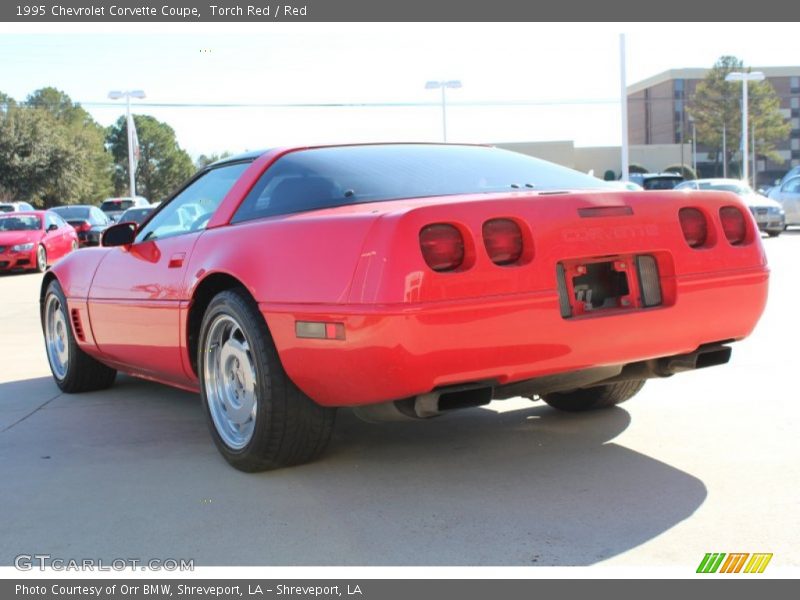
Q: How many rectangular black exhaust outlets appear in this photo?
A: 2